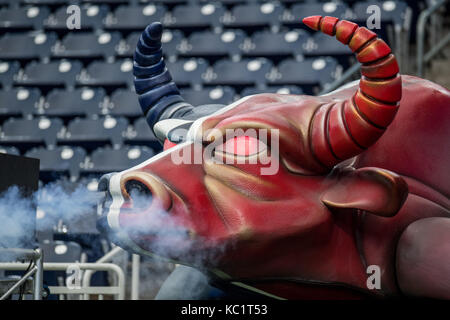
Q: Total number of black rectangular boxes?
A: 1